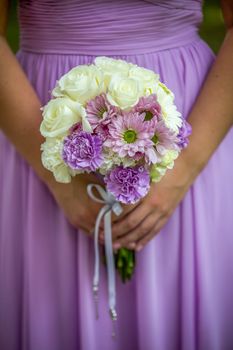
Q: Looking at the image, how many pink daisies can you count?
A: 4